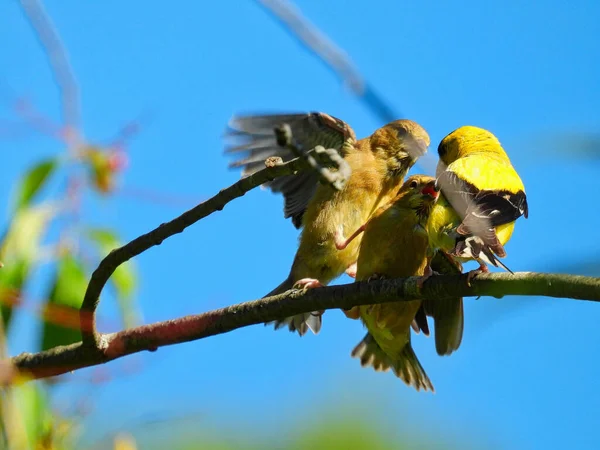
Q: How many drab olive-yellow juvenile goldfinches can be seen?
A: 2